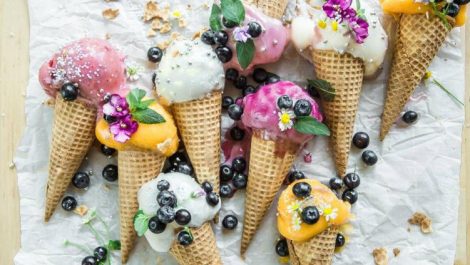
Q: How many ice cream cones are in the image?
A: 9